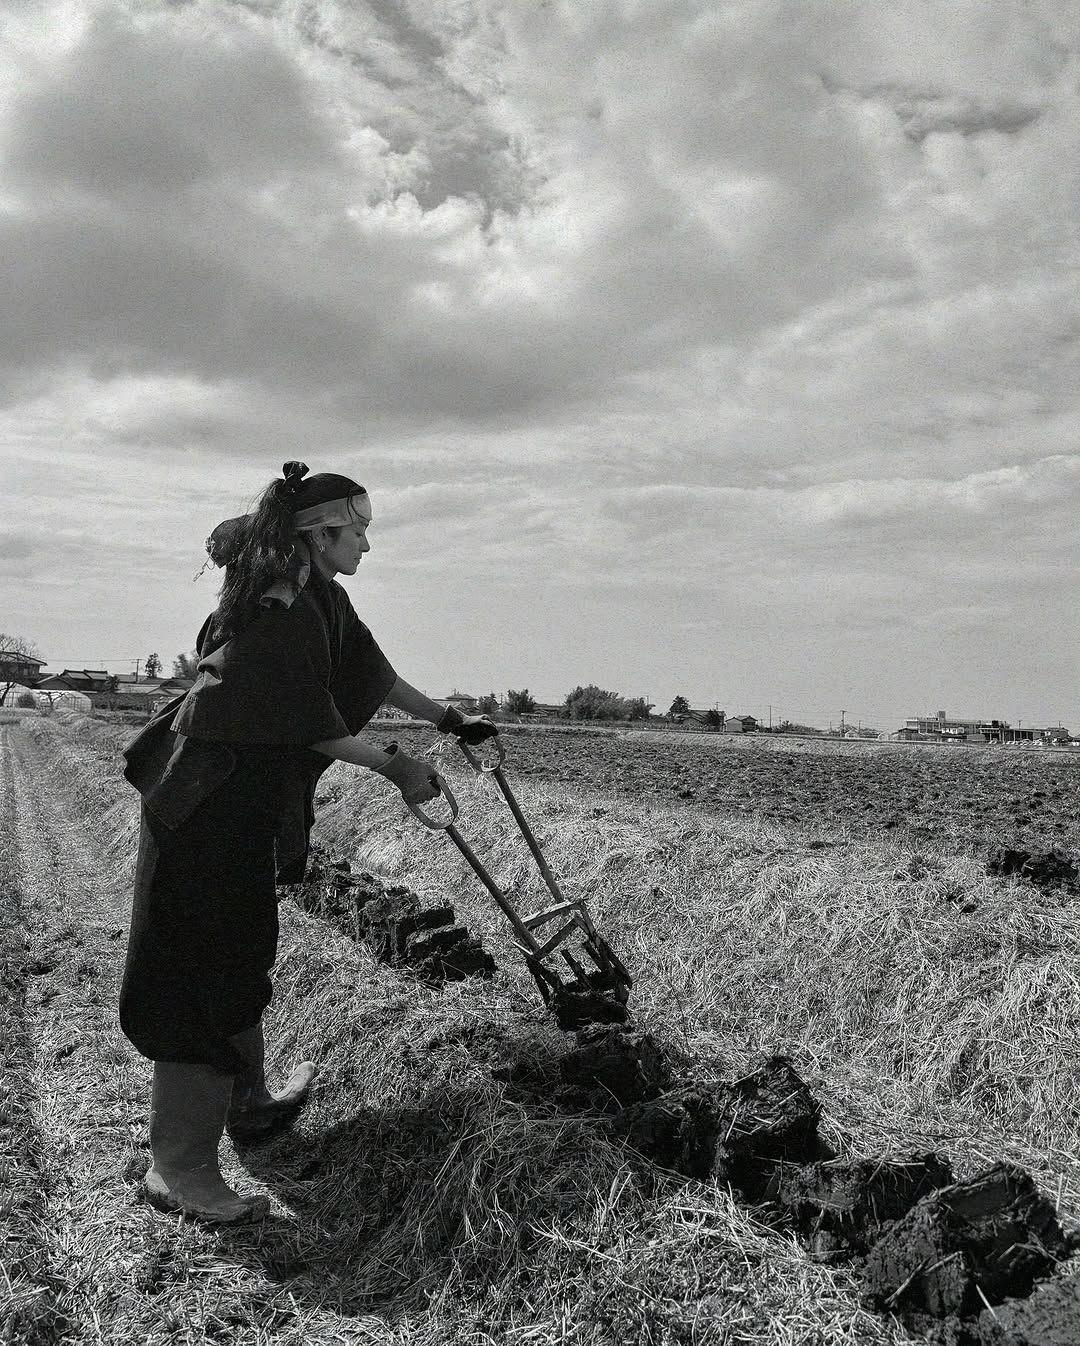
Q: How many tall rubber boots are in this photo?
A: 2